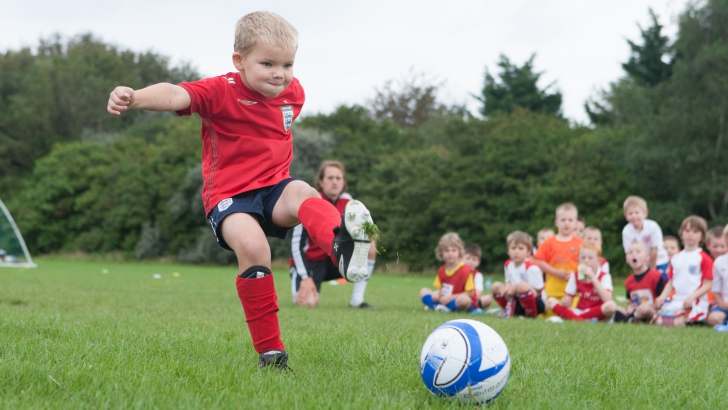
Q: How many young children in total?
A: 15